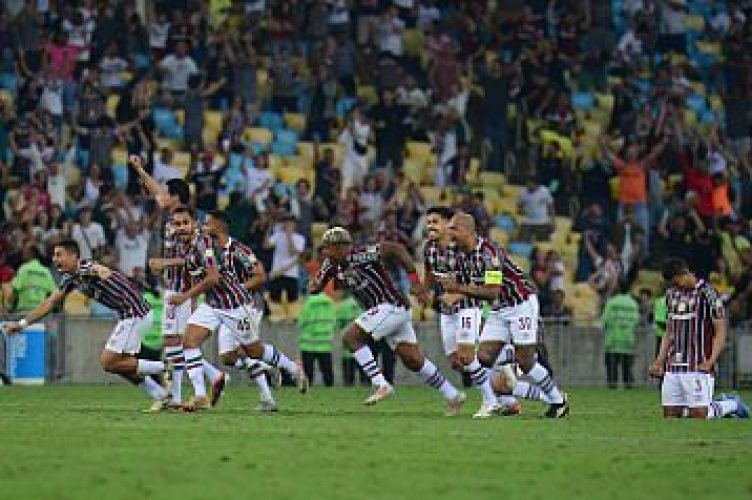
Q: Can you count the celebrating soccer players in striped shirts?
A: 8